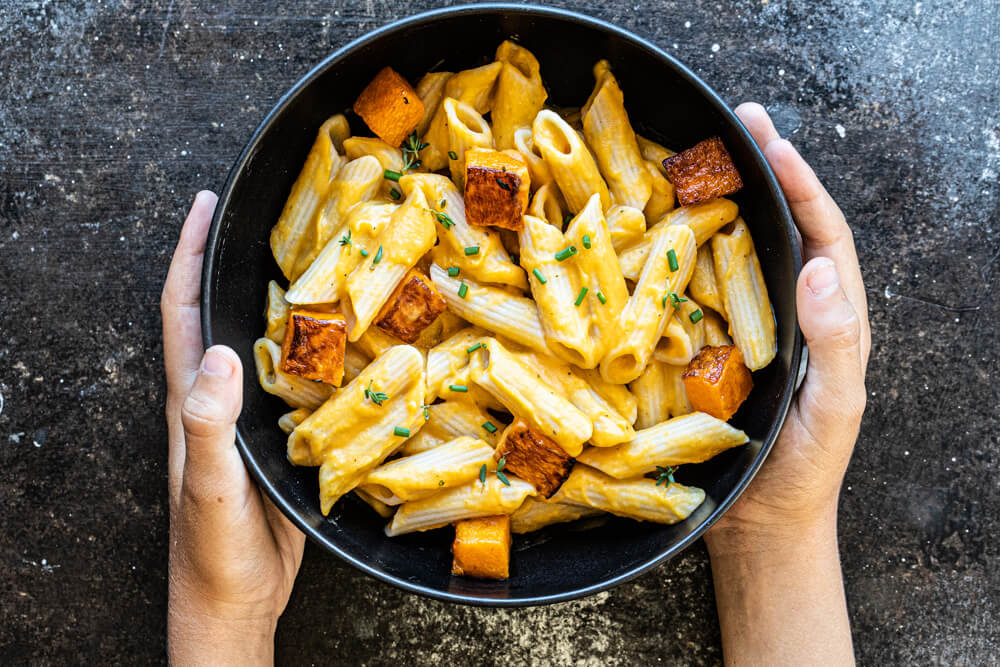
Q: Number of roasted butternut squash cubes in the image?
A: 8